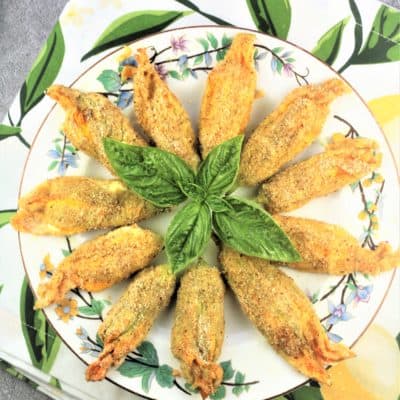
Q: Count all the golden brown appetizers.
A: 11